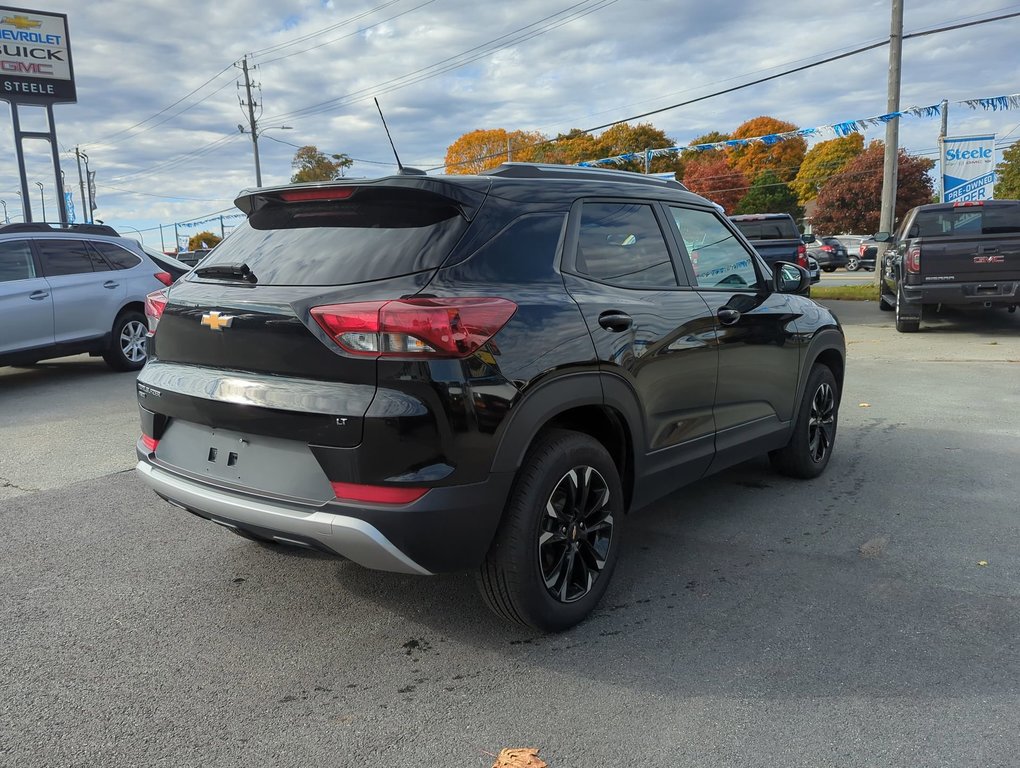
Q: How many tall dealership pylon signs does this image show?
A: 1